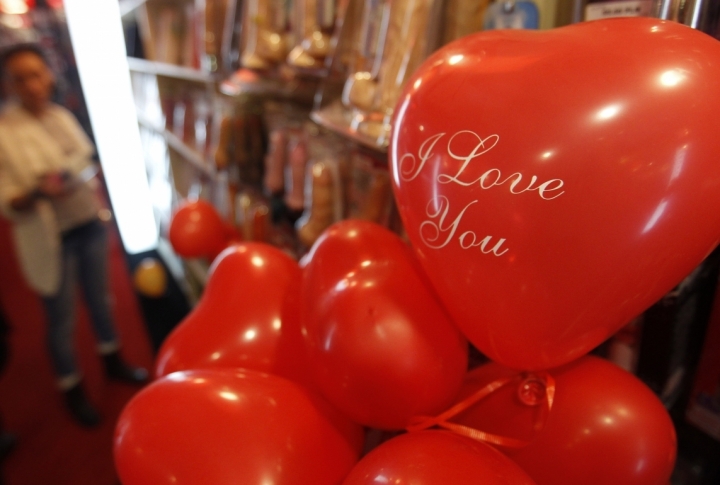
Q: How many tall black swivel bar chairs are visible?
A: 0